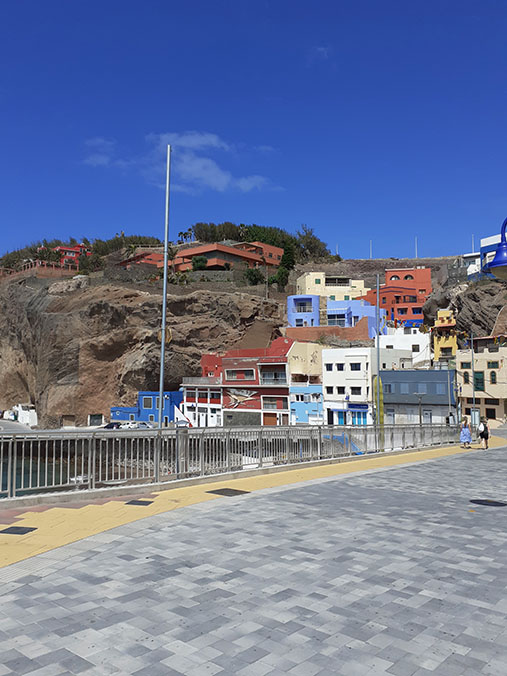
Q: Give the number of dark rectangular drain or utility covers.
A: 3